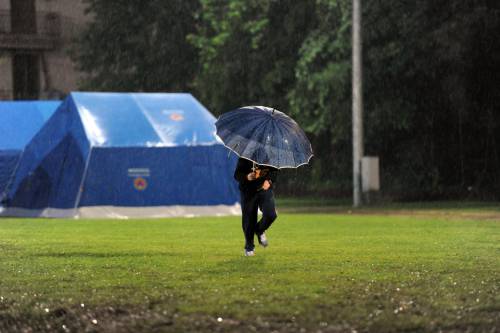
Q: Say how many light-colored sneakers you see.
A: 2